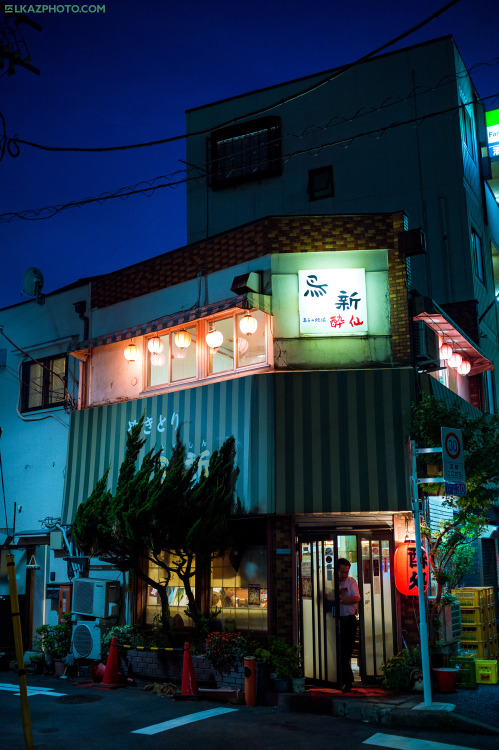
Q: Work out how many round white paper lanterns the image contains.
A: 8